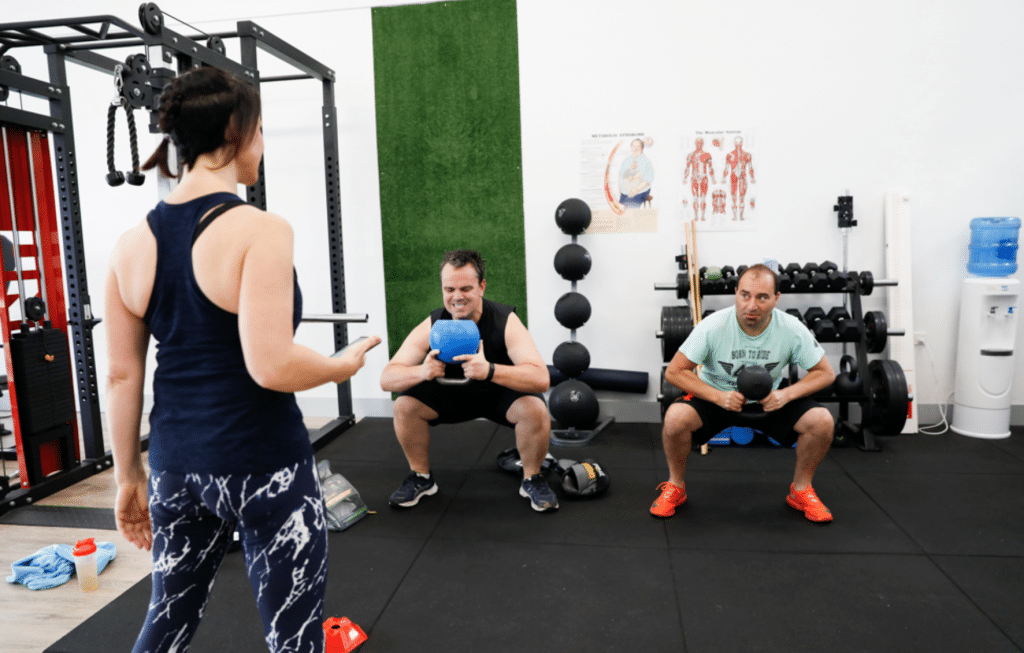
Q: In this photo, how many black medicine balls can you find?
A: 5